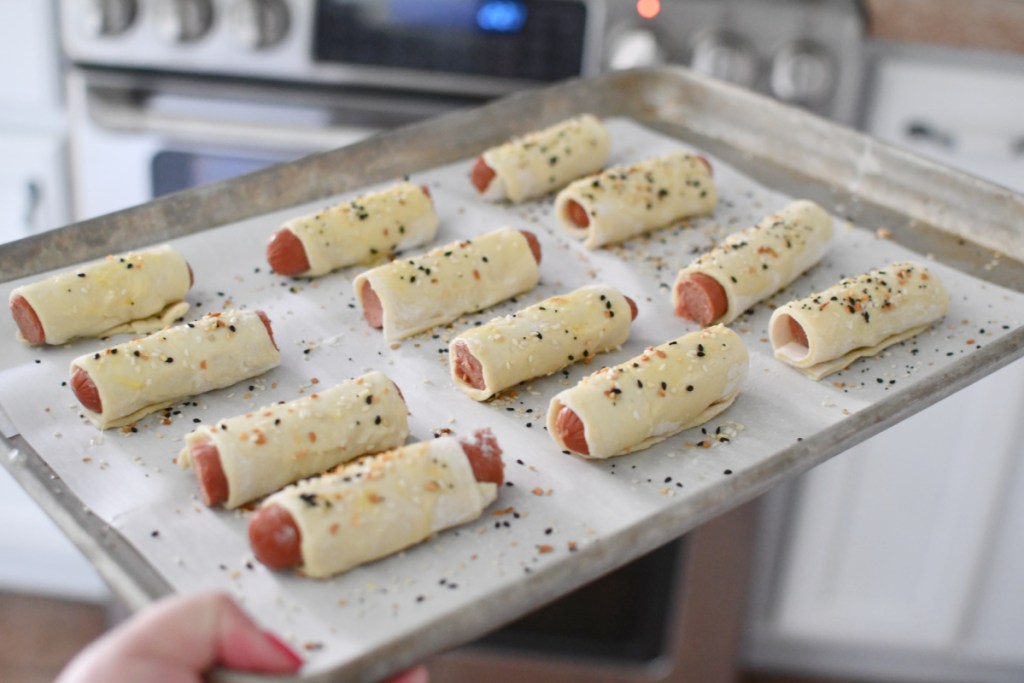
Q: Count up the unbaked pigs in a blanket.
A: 12